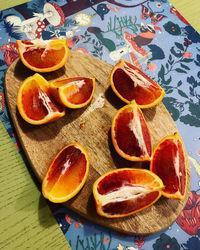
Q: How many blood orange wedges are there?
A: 8